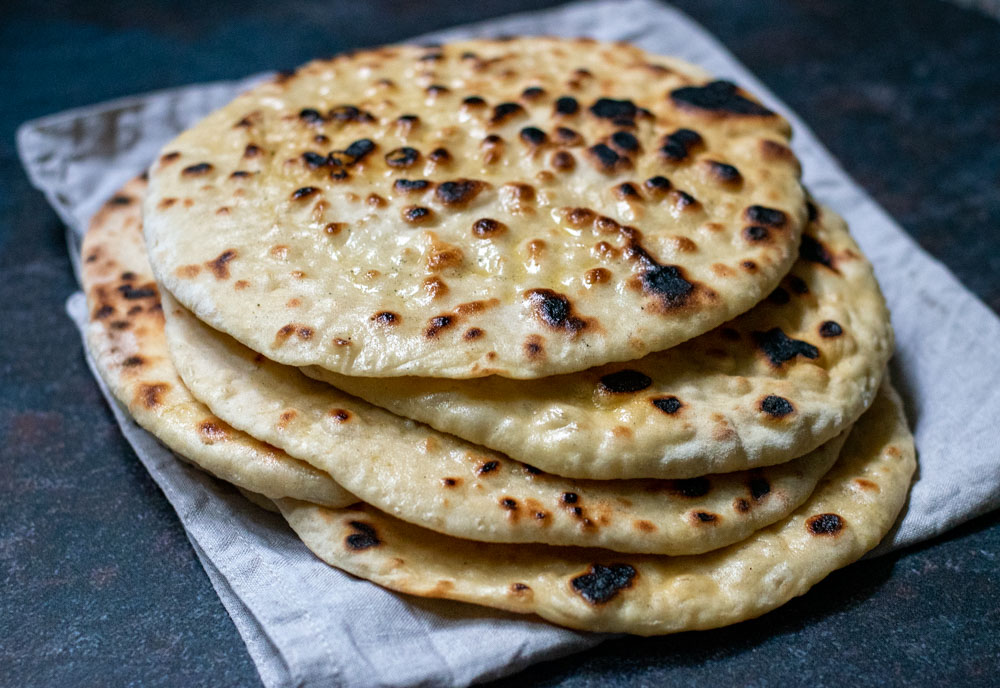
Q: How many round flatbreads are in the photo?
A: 5